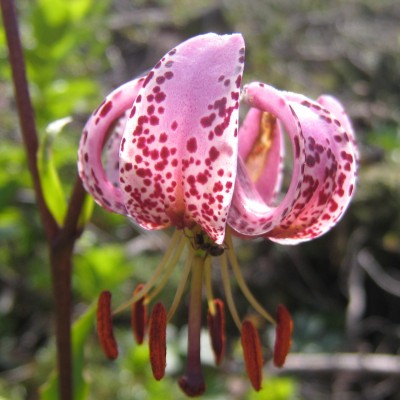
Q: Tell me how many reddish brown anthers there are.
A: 6